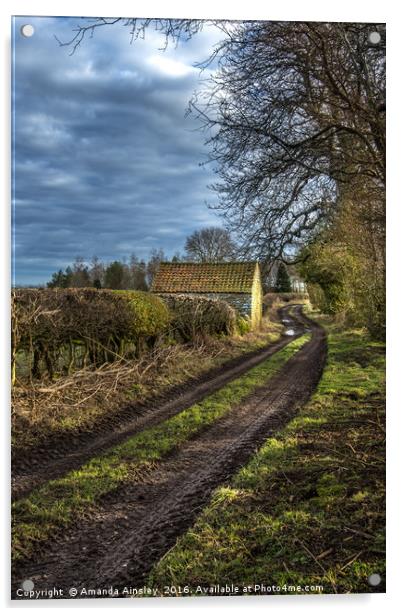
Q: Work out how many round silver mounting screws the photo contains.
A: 4